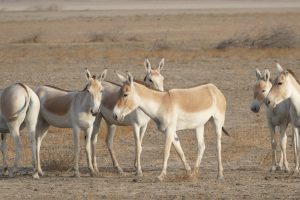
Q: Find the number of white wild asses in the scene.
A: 6